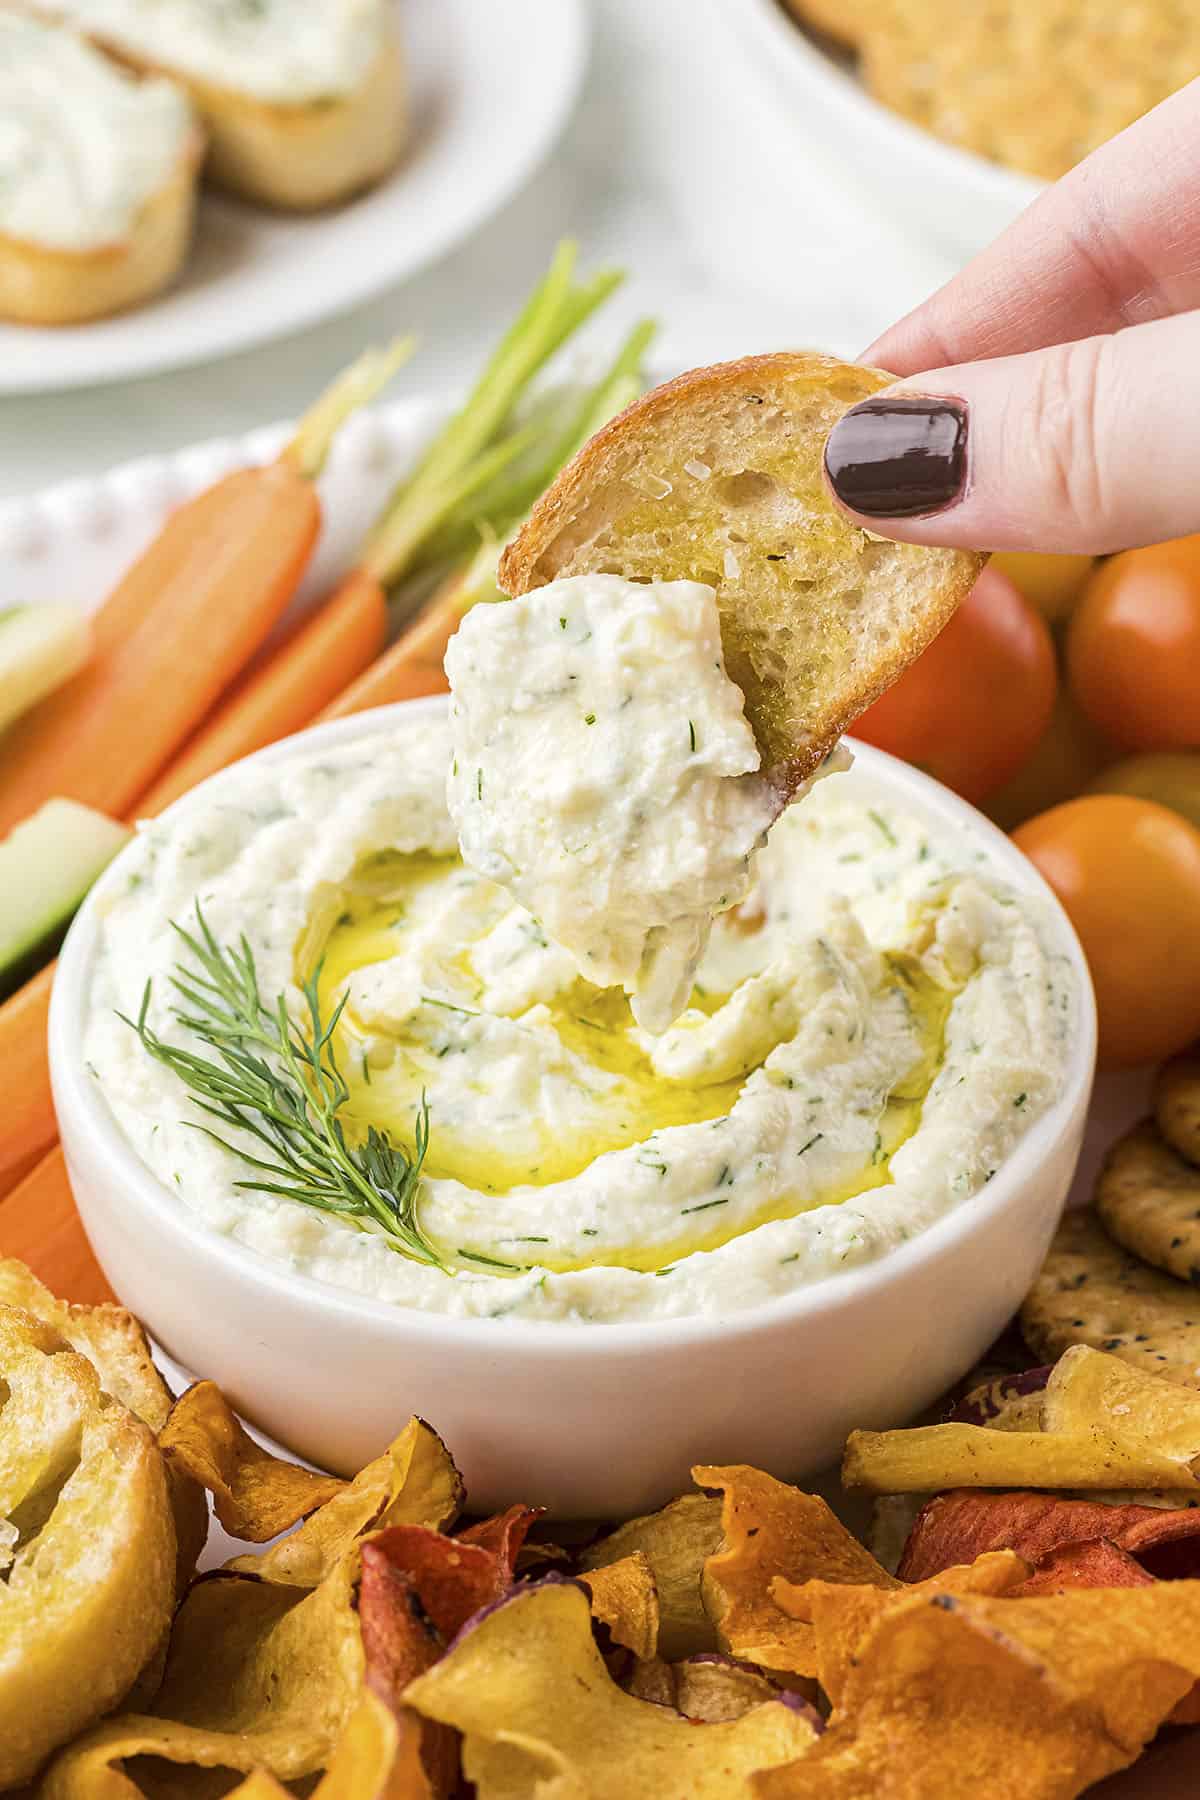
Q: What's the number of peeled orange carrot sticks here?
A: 5